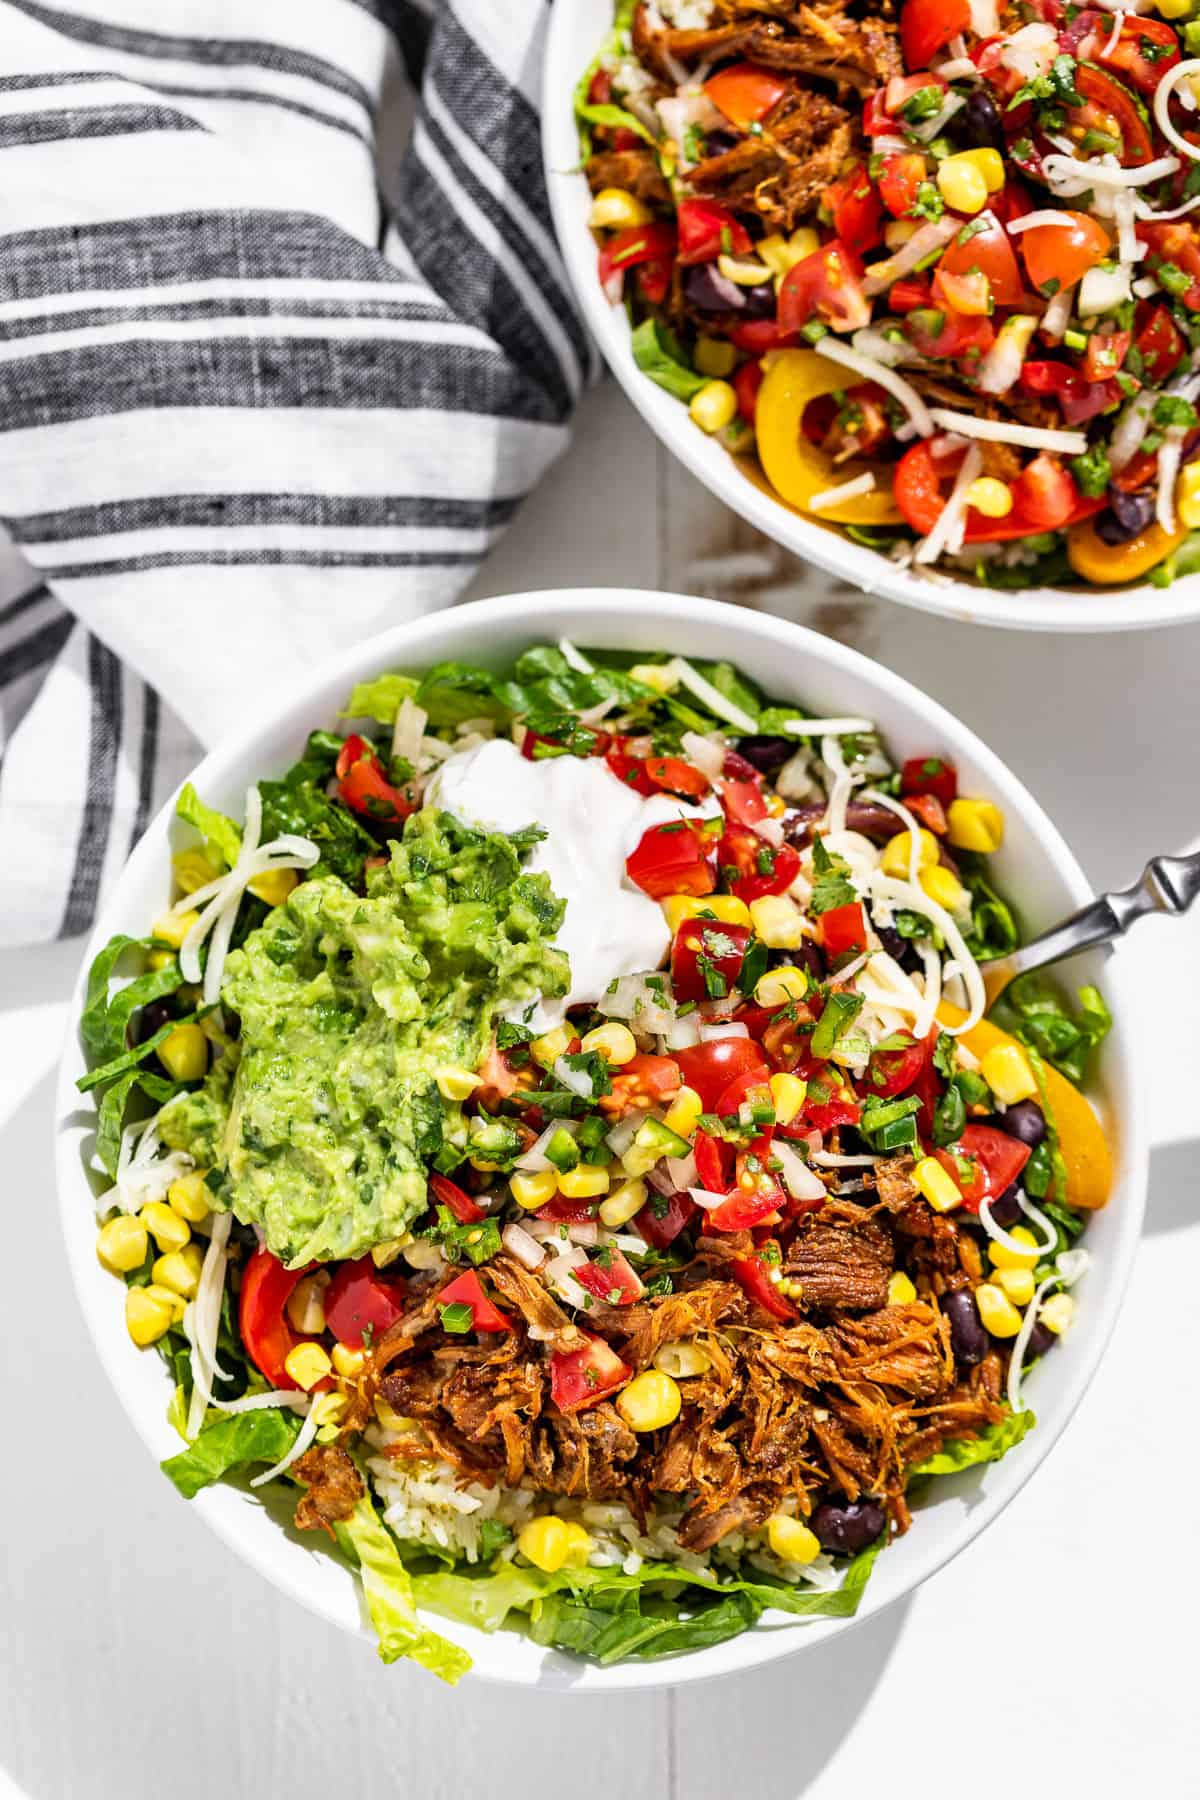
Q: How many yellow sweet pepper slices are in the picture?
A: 3